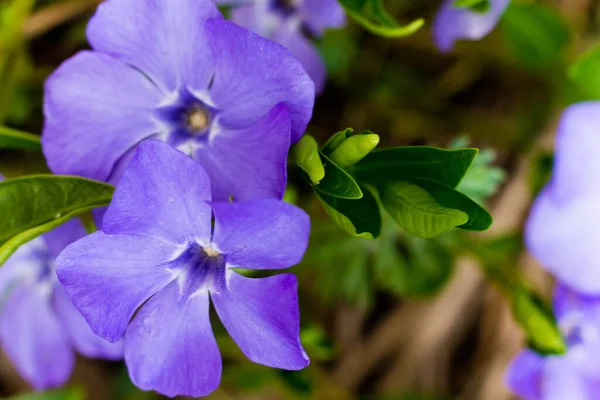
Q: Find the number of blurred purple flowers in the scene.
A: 5